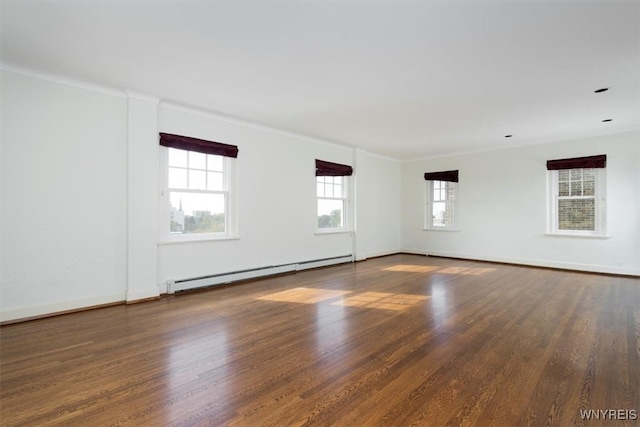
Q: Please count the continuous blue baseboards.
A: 0